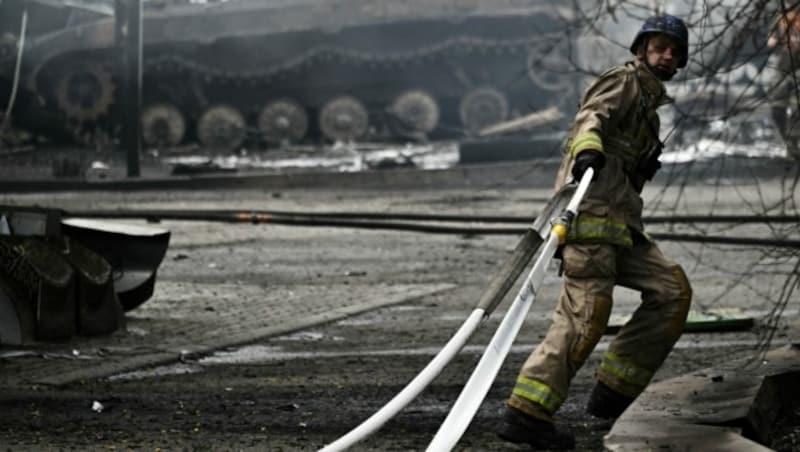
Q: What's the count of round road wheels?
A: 6